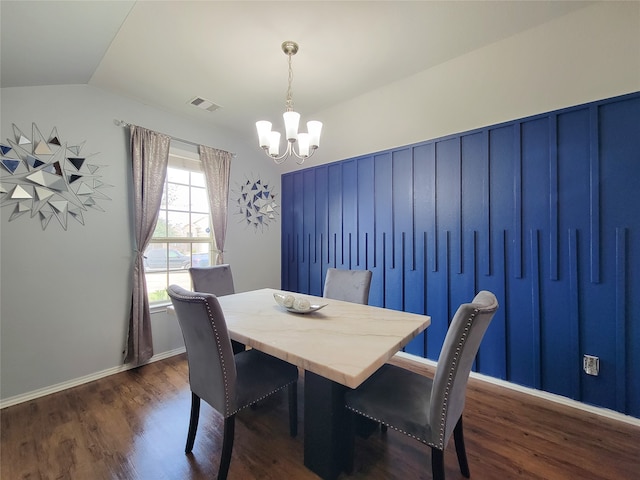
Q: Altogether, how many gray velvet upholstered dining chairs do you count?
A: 4